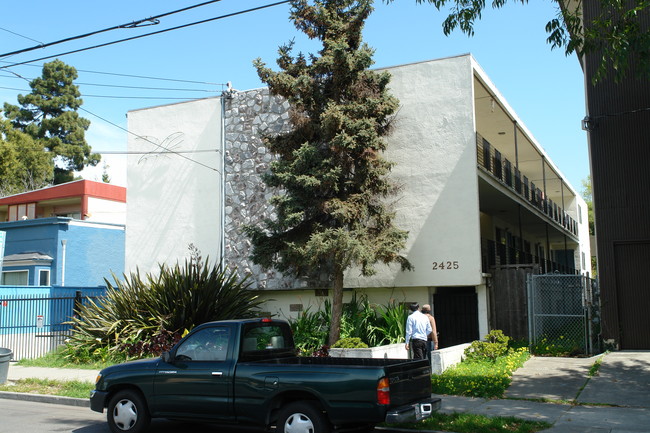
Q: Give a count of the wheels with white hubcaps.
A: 2